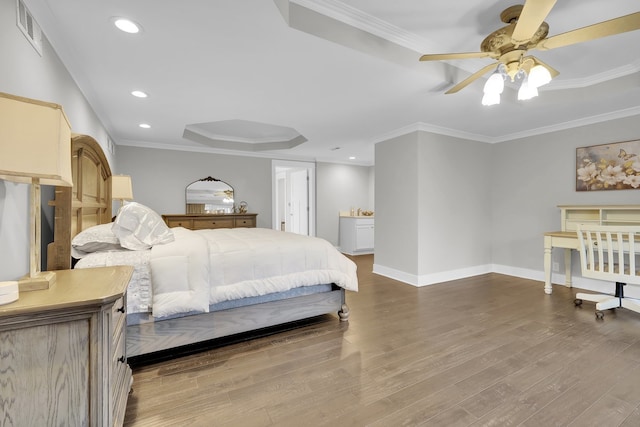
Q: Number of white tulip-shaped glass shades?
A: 4